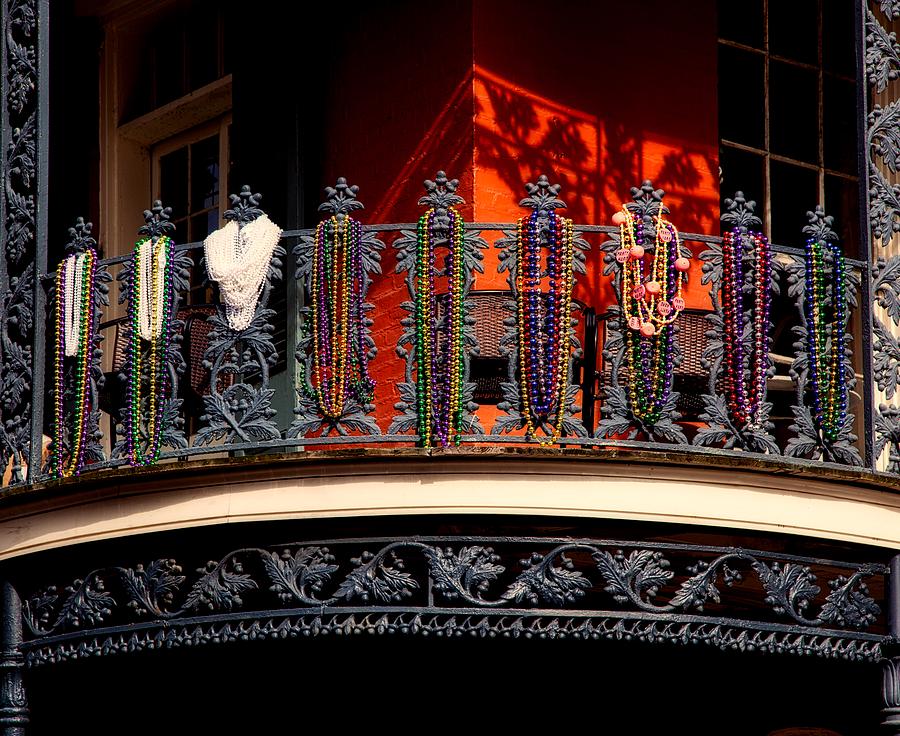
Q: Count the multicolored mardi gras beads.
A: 8